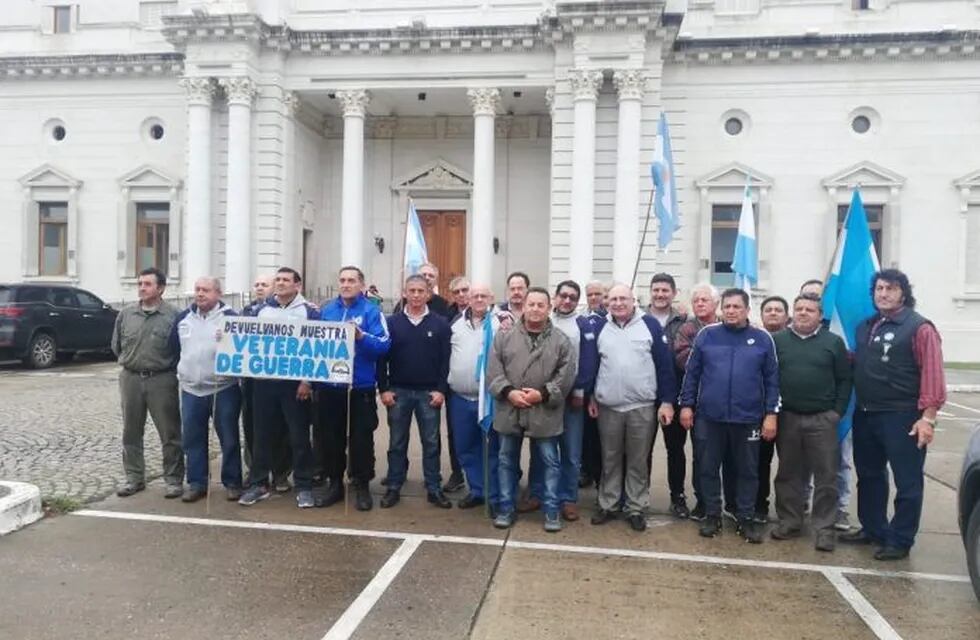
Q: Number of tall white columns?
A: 6